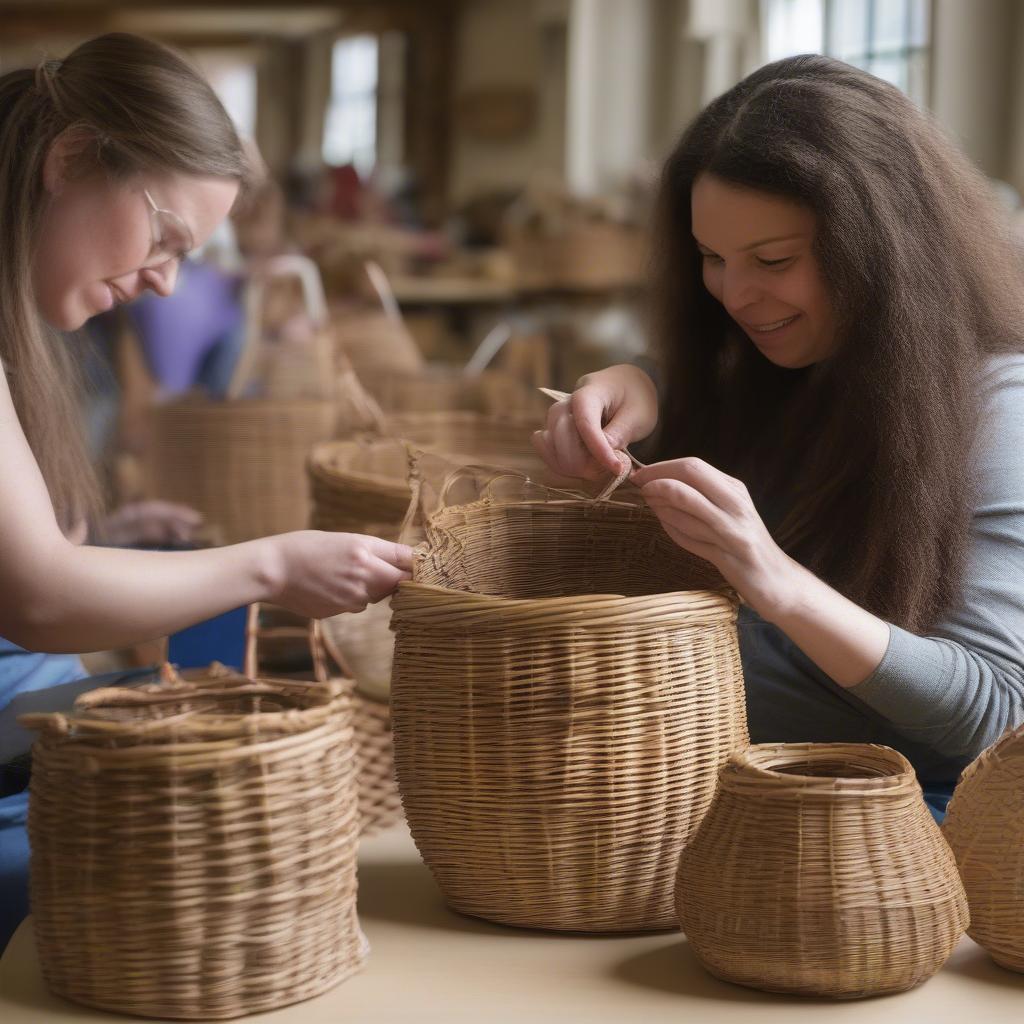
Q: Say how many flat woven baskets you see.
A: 0